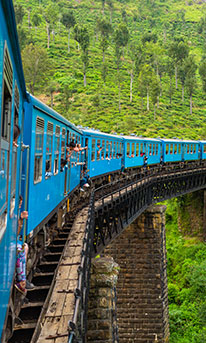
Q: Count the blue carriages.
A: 6